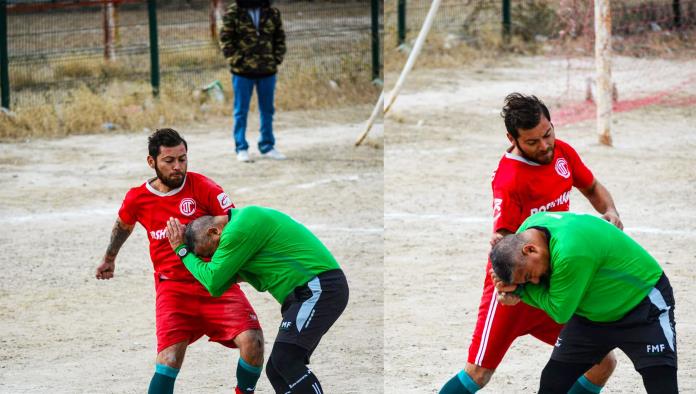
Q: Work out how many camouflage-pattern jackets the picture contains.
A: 1